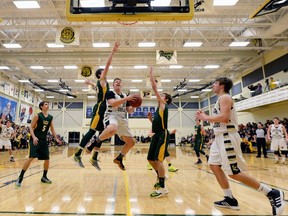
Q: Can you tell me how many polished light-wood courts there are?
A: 1